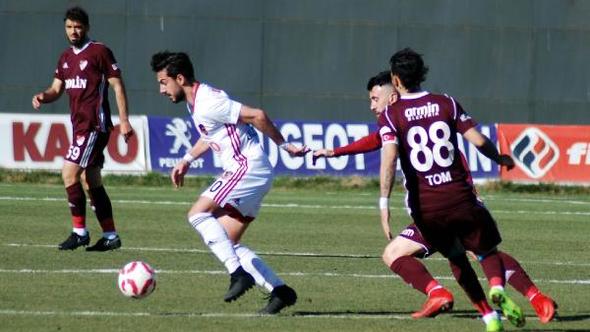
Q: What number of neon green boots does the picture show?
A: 2